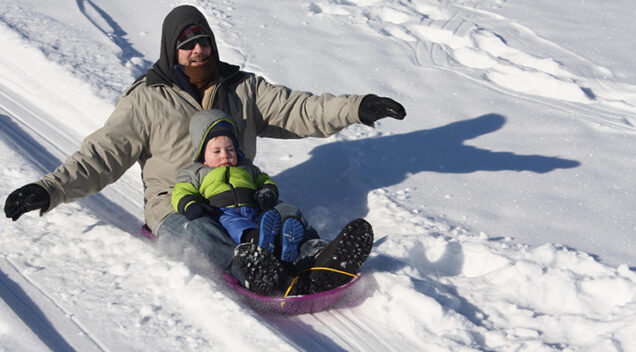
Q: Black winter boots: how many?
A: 2